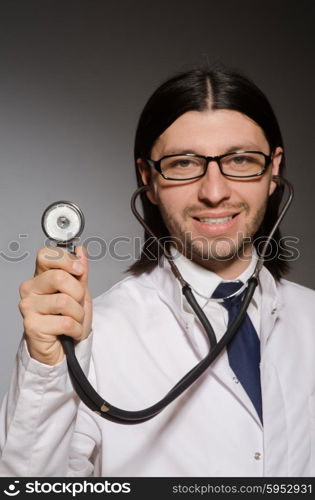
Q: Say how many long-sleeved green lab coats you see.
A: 0